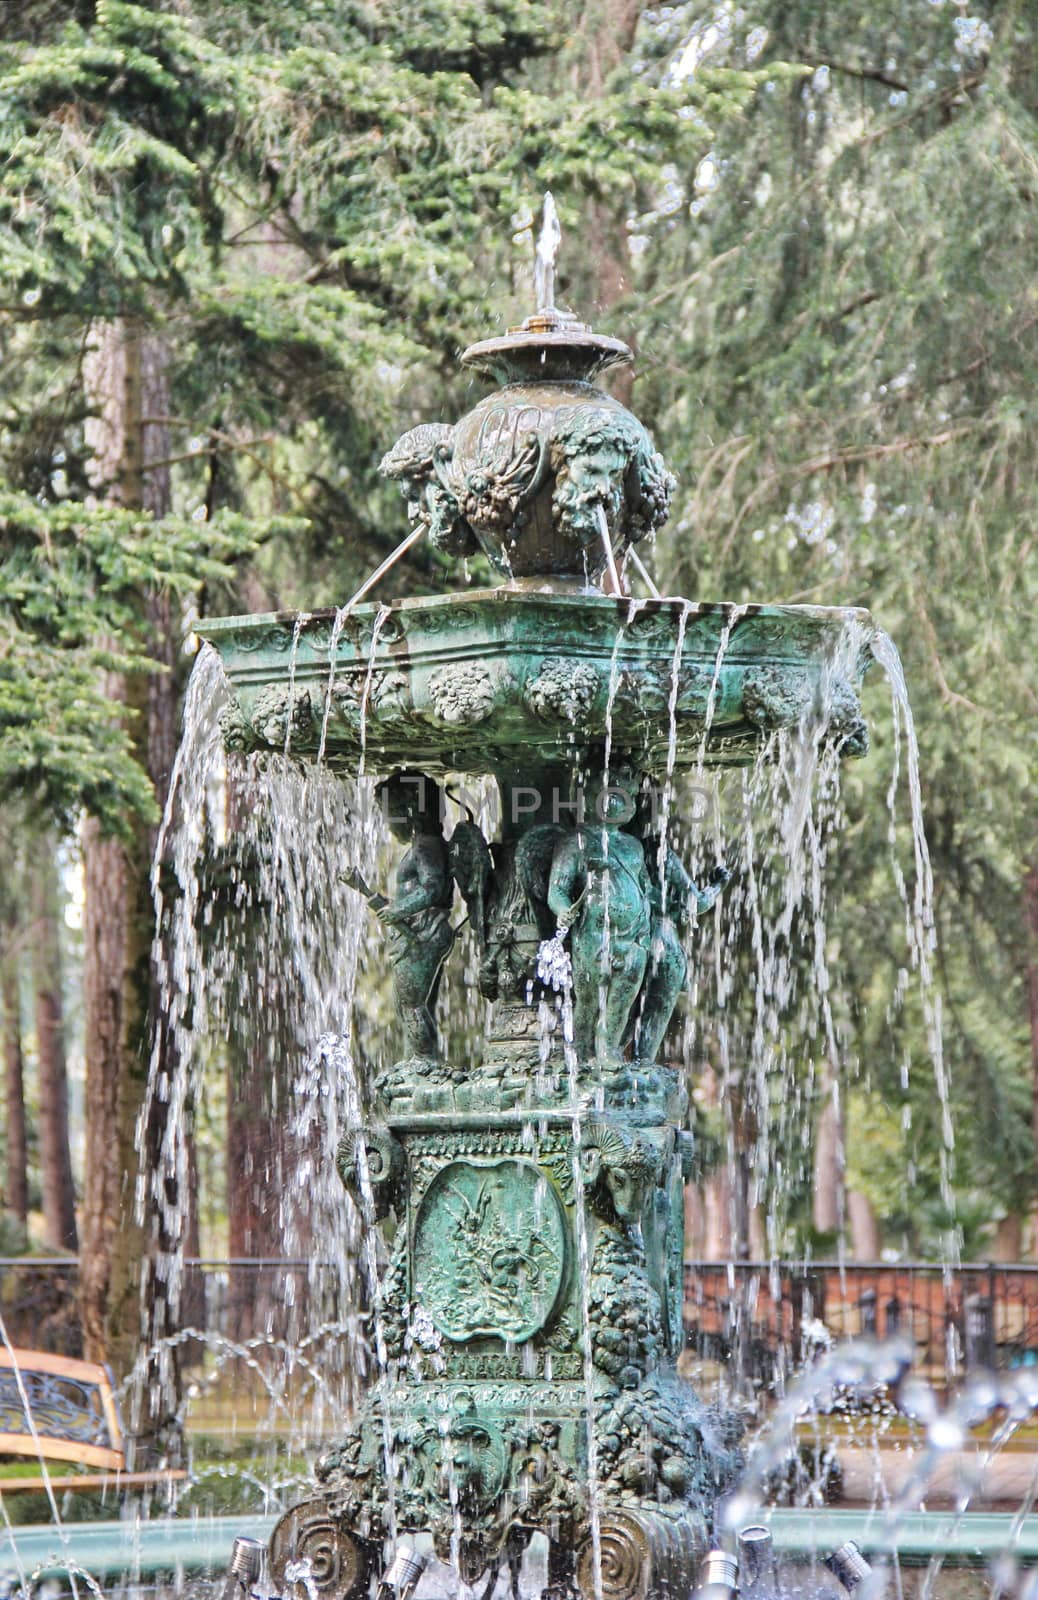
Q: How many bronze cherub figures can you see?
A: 3